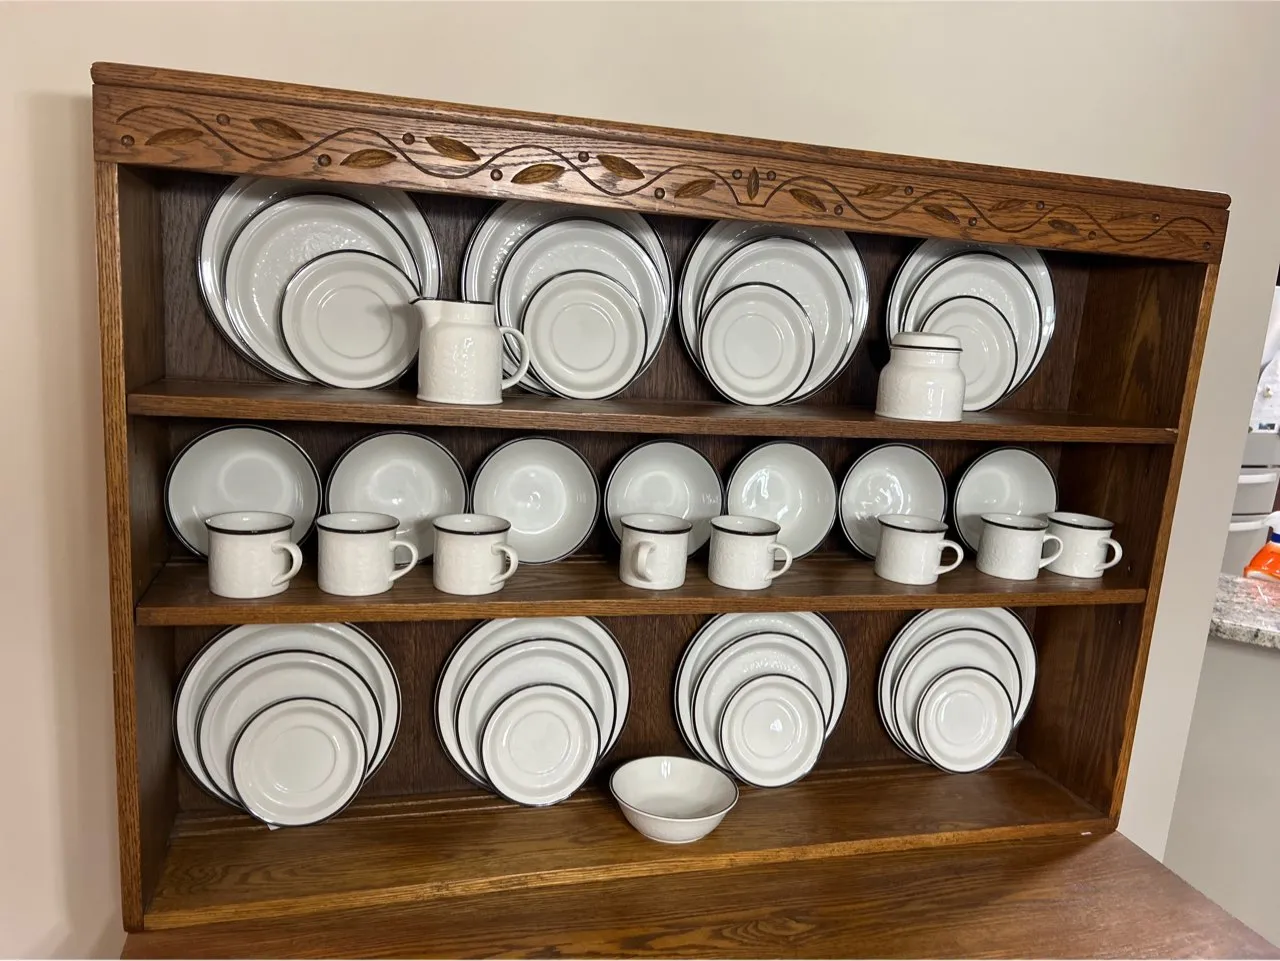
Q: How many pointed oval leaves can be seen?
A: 15